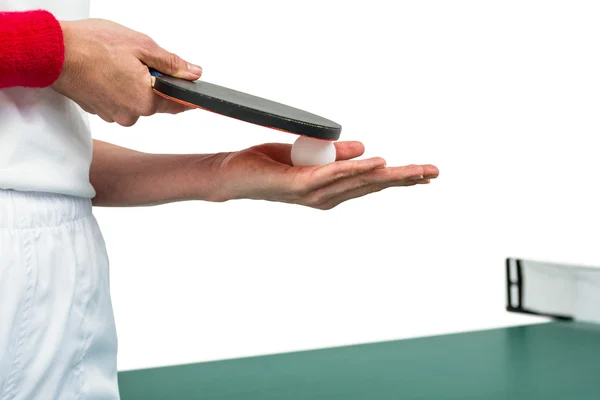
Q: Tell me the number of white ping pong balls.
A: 1